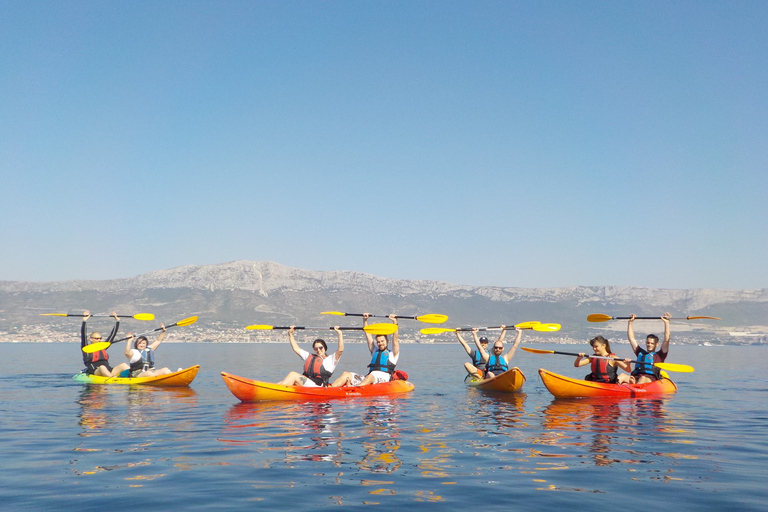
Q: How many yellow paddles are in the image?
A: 8